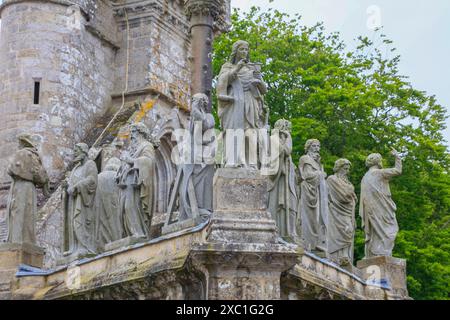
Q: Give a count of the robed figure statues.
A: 10